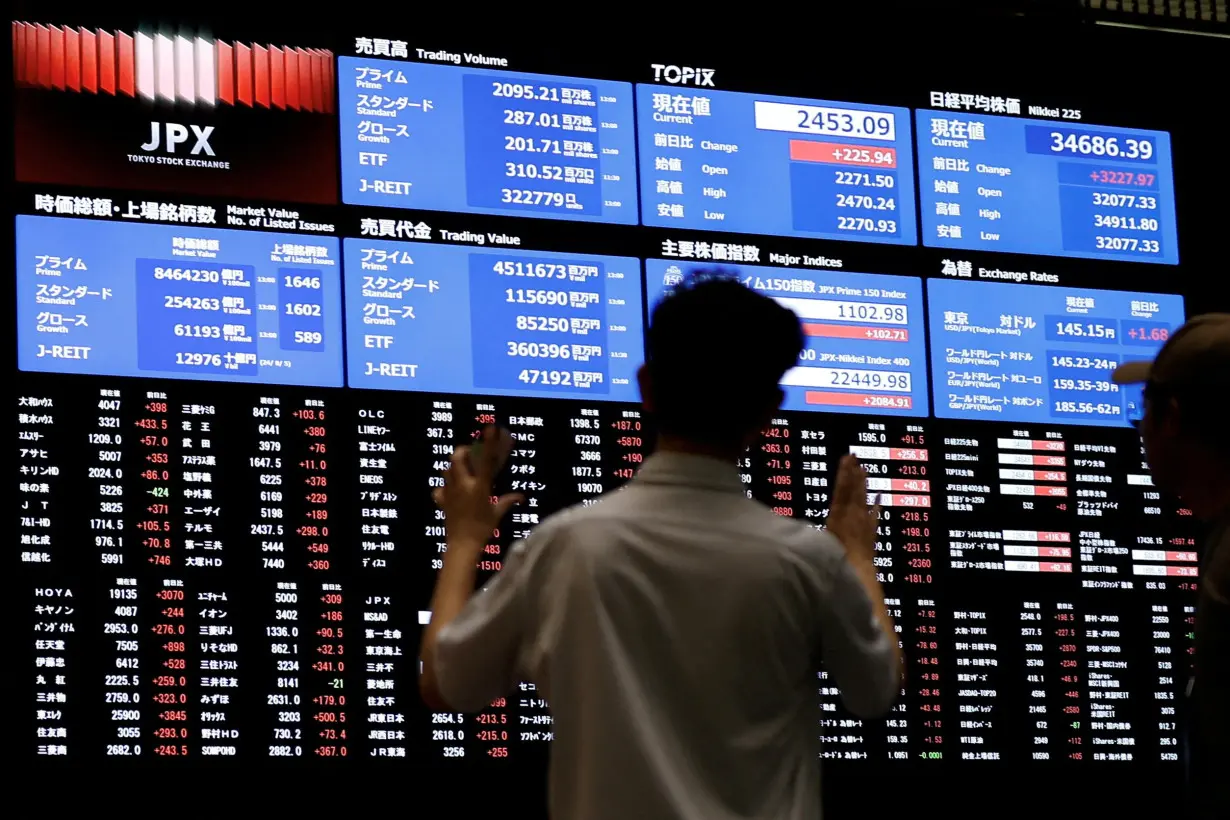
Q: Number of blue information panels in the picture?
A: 7